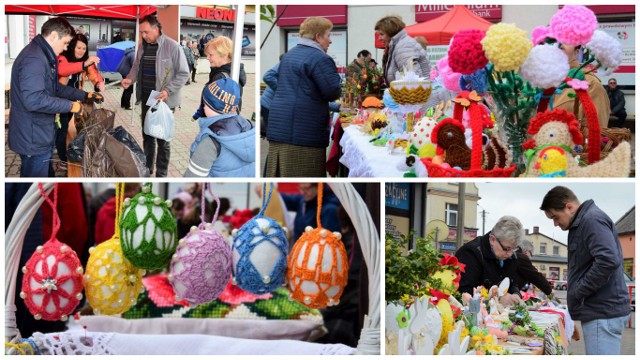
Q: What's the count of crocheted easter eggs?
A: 6